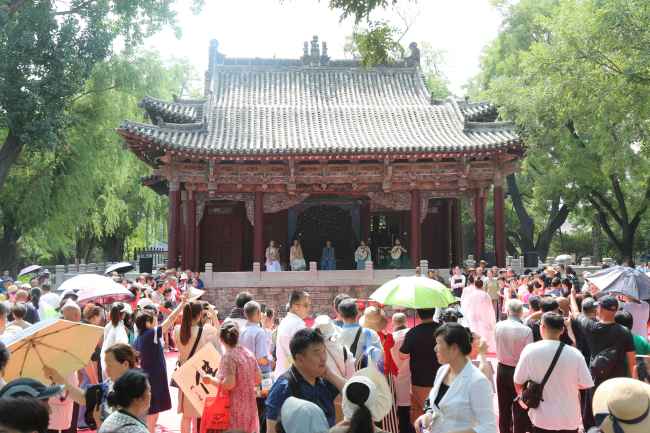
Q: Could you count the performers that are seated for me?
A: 5